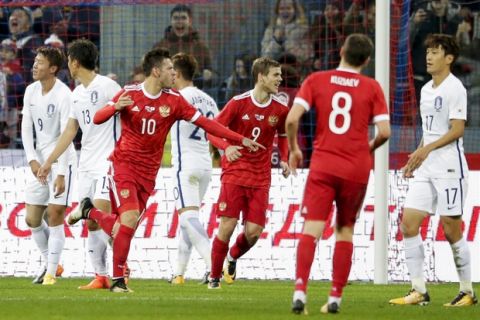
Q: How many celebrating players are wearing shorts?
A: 3